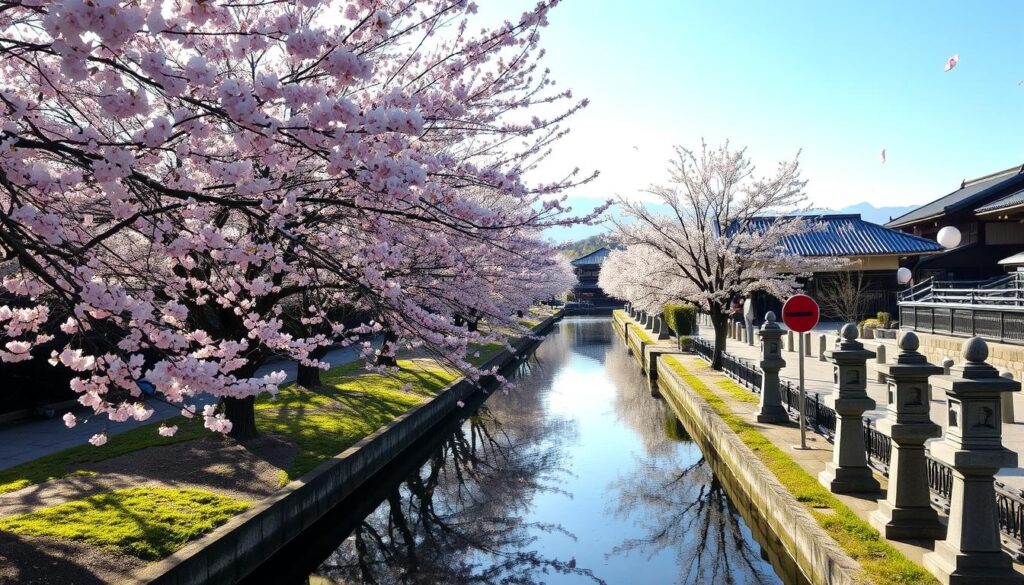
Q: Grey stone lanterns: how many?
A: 4